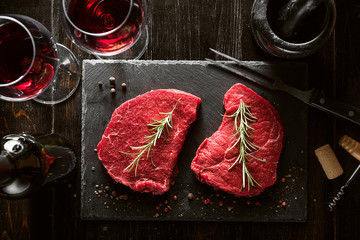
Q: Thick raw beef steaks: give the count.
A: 2